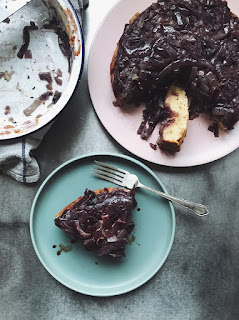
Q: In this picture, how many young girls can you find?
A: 0